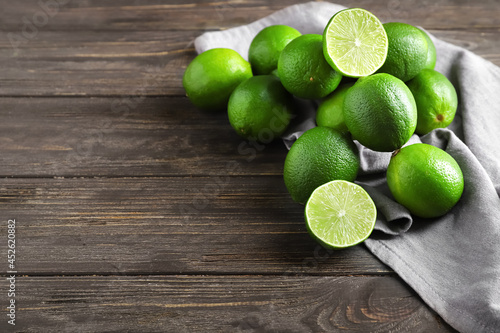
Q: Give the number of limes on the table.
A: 13